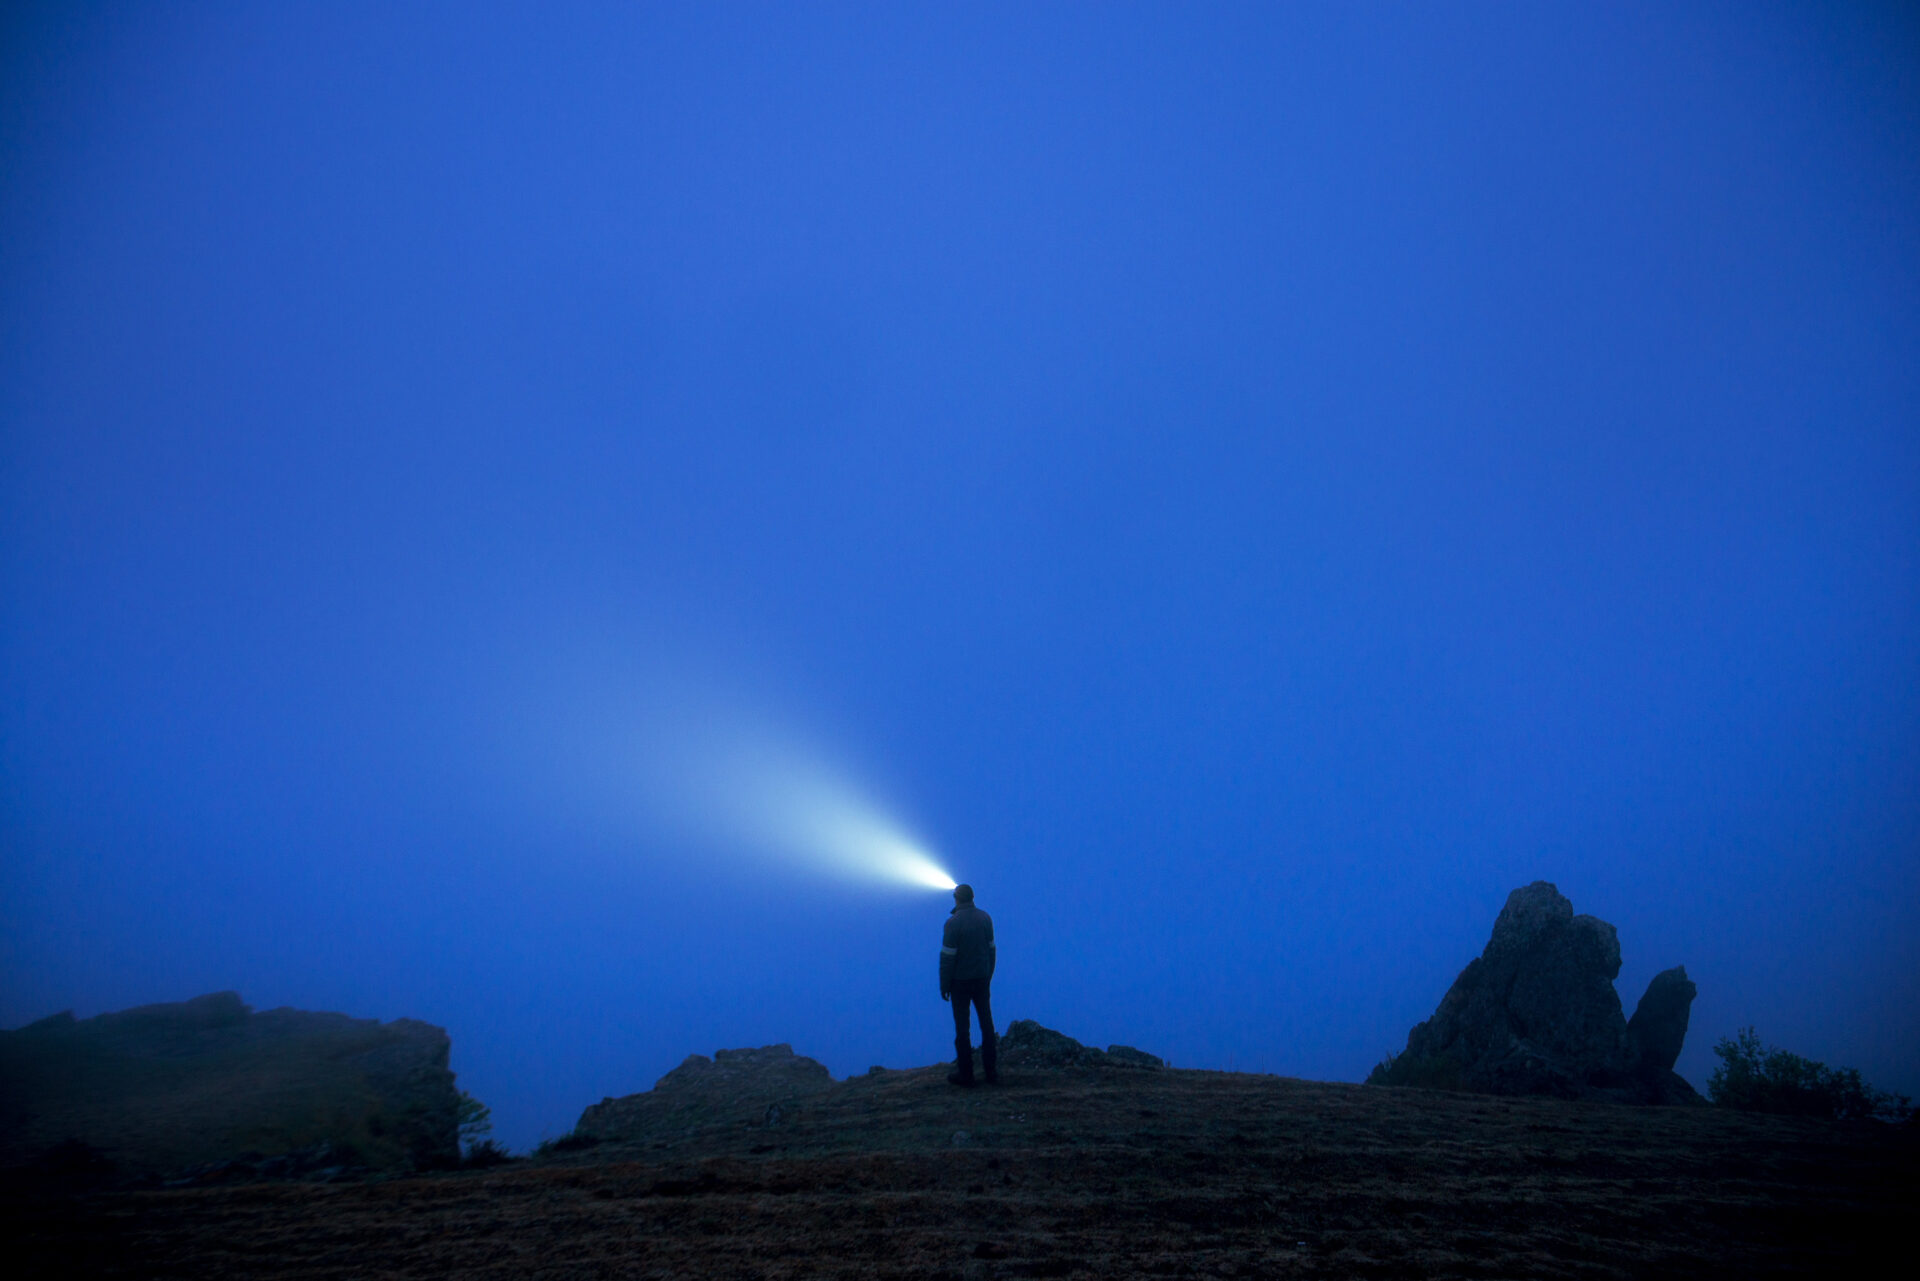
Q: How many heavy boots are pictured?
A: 2